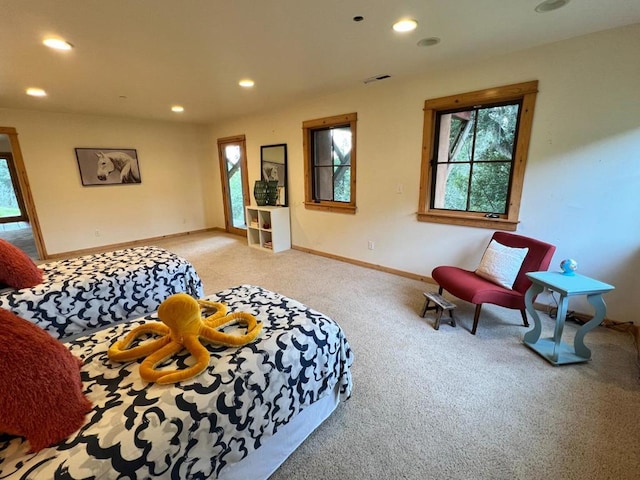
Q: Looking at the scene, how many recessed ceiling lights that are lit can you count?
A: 5